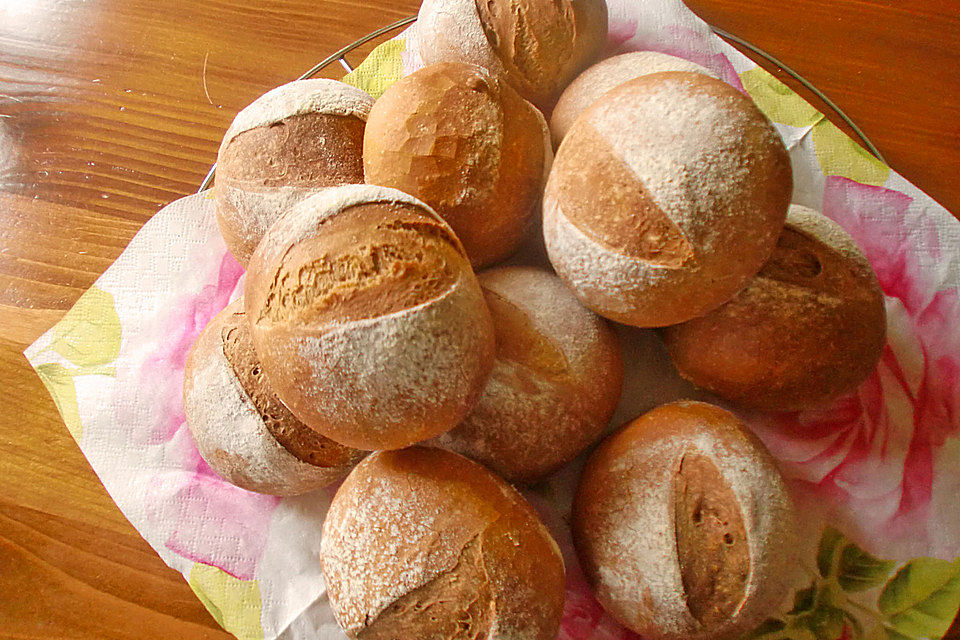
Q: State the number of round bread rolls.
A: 11